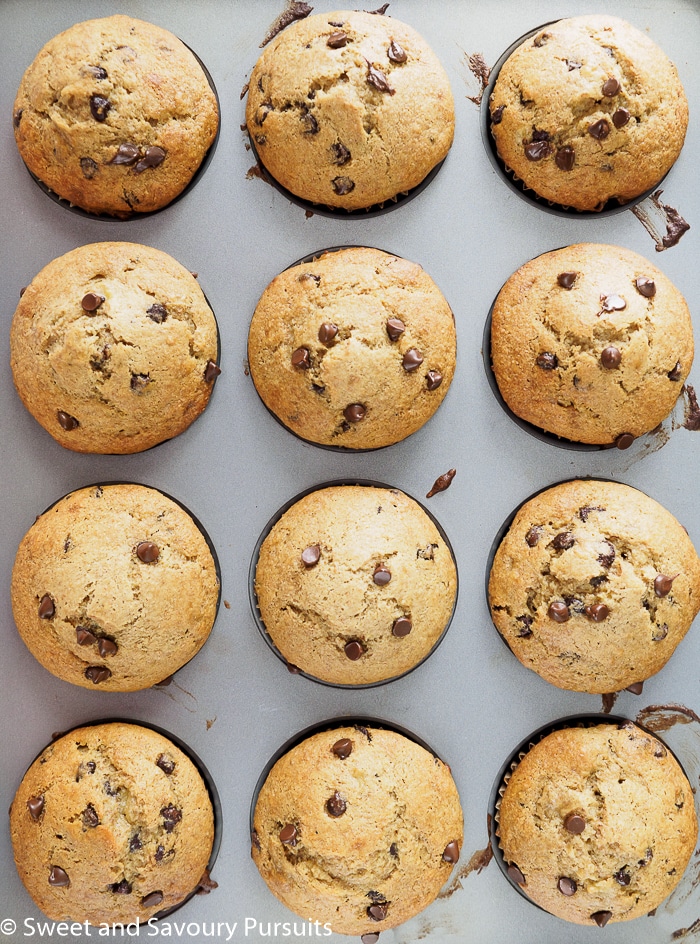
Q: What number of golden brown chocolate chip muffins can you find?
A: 12